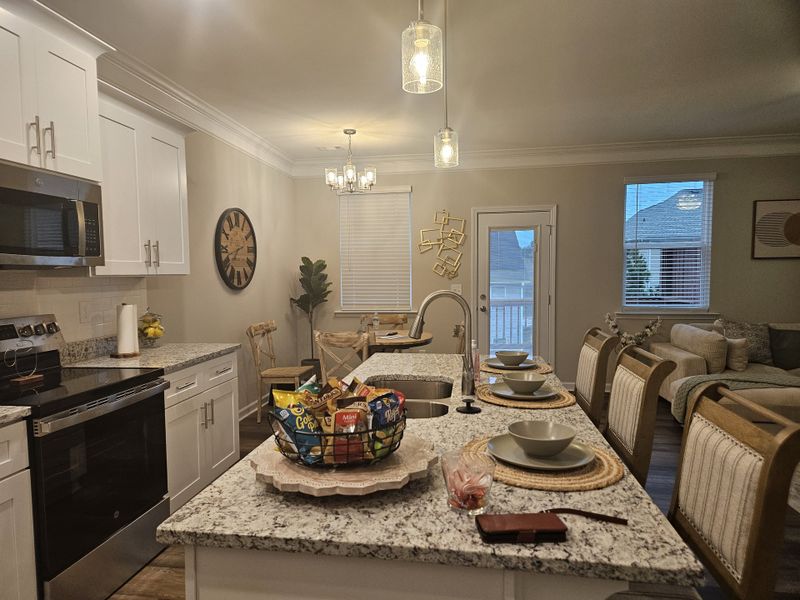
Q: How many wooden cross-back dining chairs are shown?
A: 4